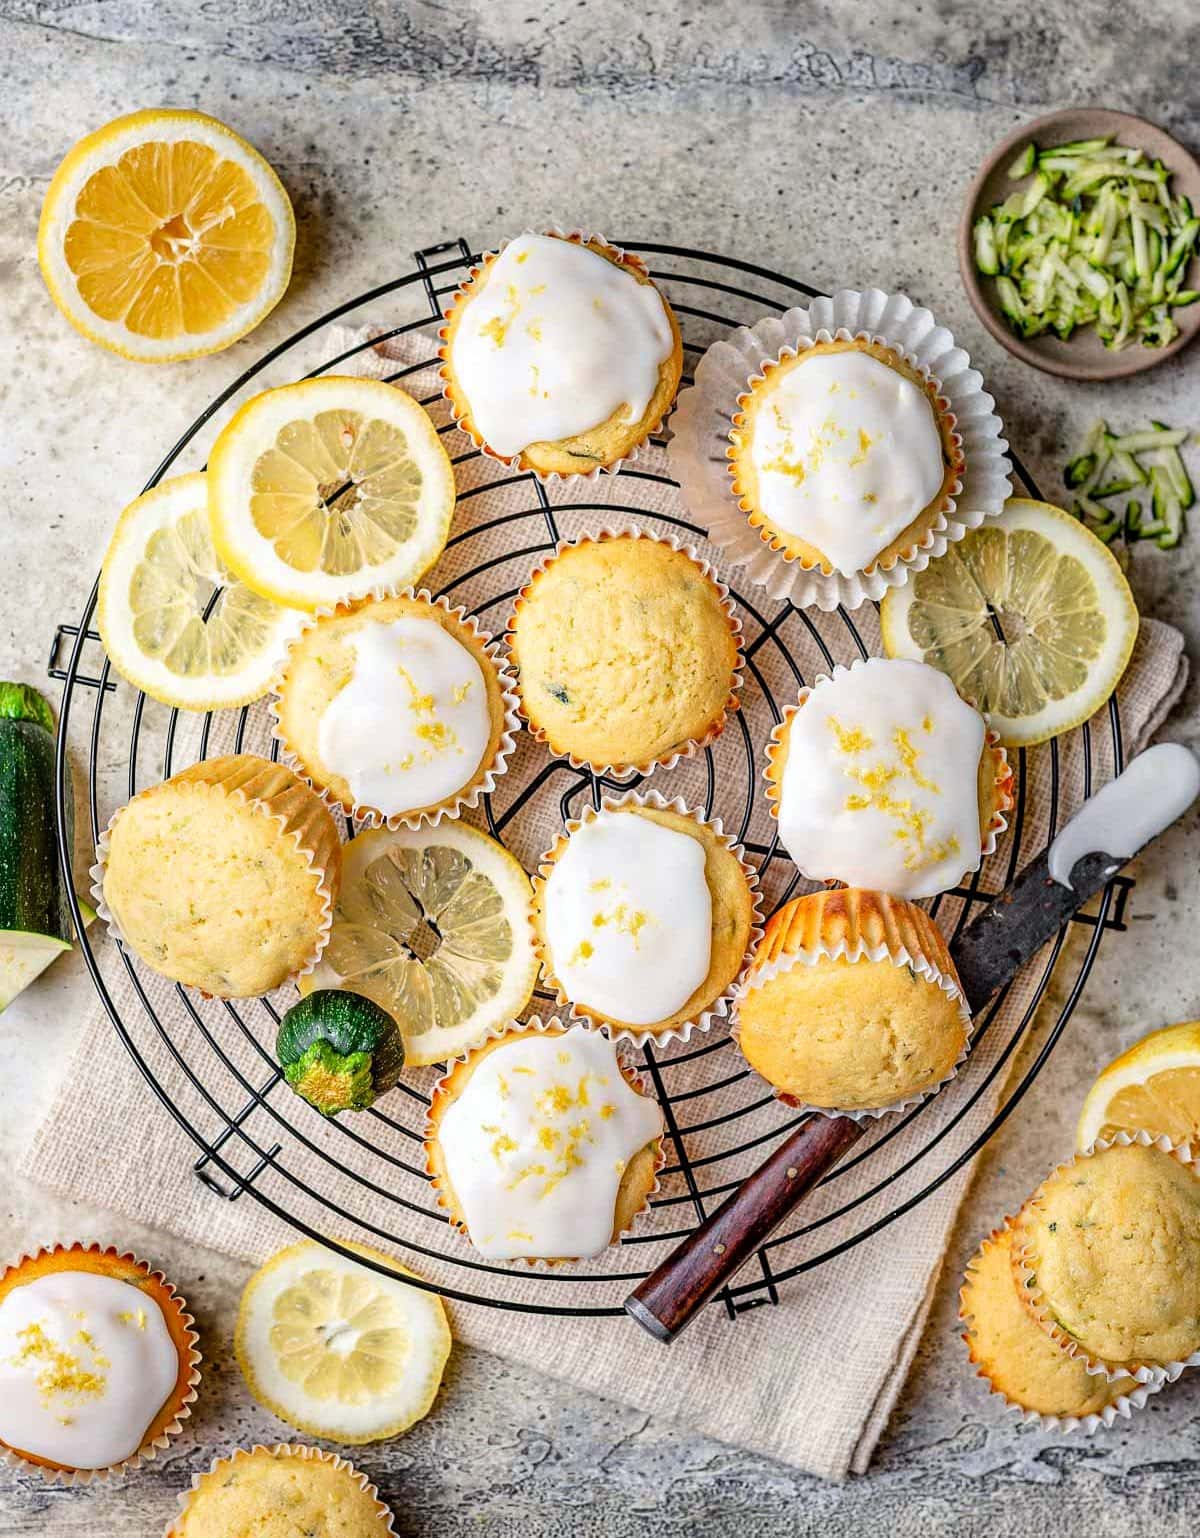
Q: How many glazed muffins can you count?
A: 7